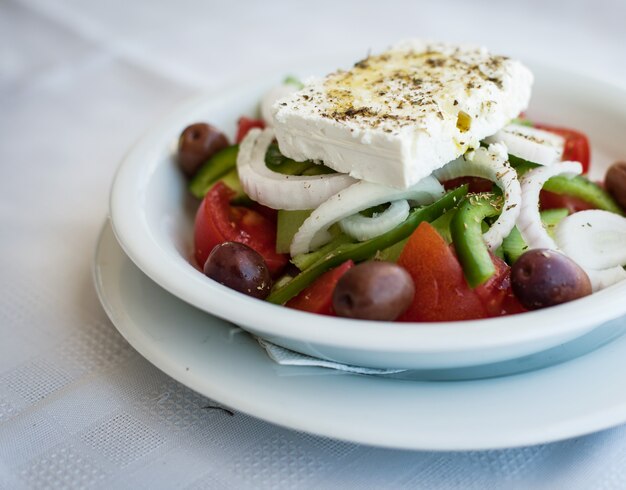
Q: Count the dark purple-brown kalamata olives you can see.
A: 5